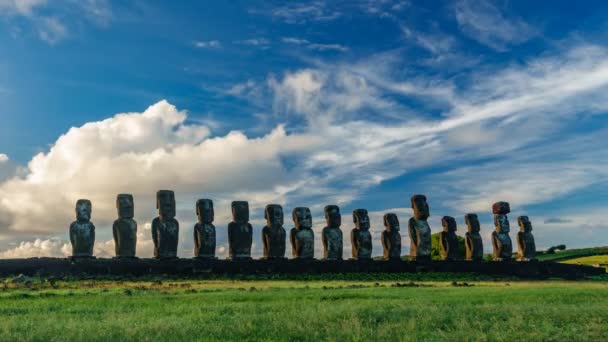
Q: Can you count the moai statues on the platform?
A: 15